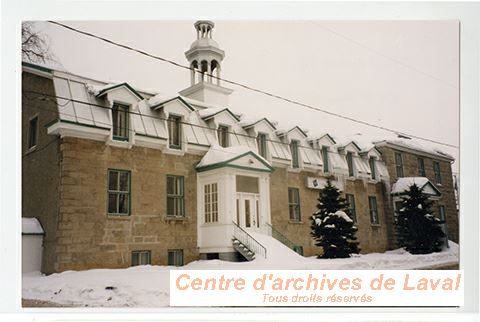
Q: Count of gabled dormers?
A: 8